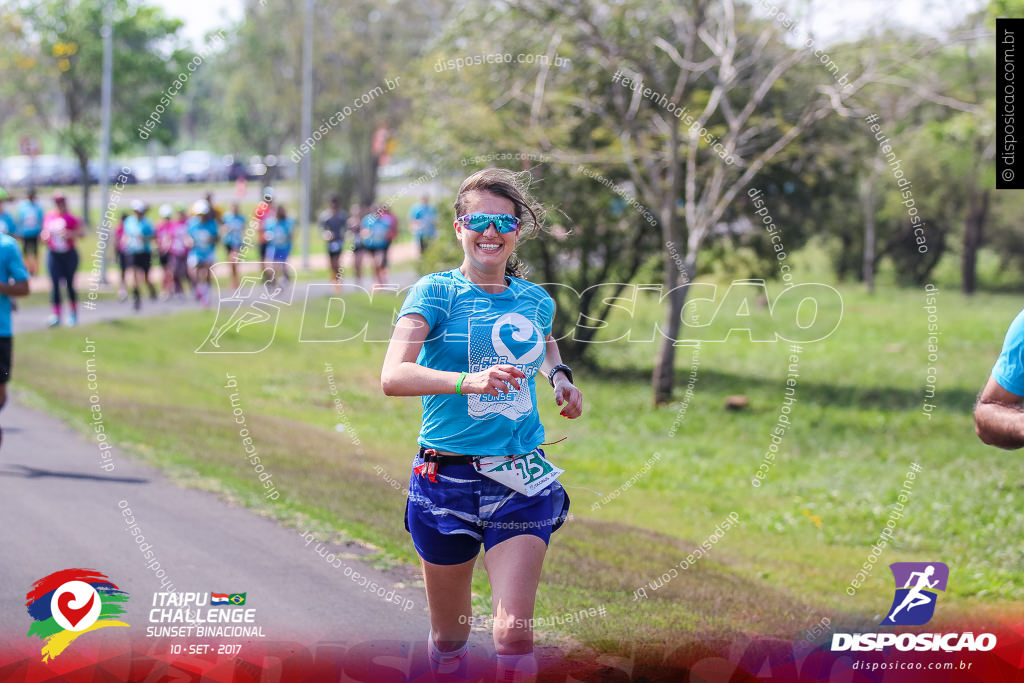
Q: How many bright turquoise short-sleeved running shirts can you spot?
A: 11